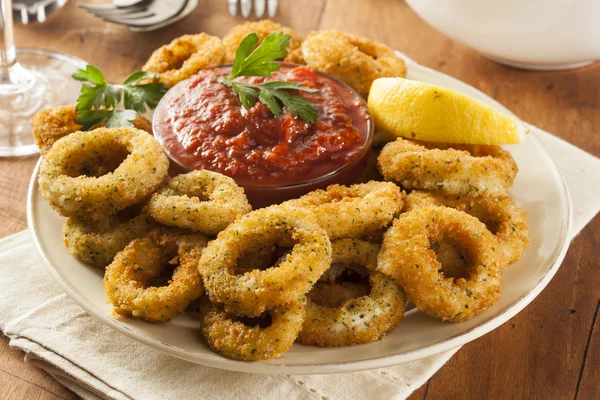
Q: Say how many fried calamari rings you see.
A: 15